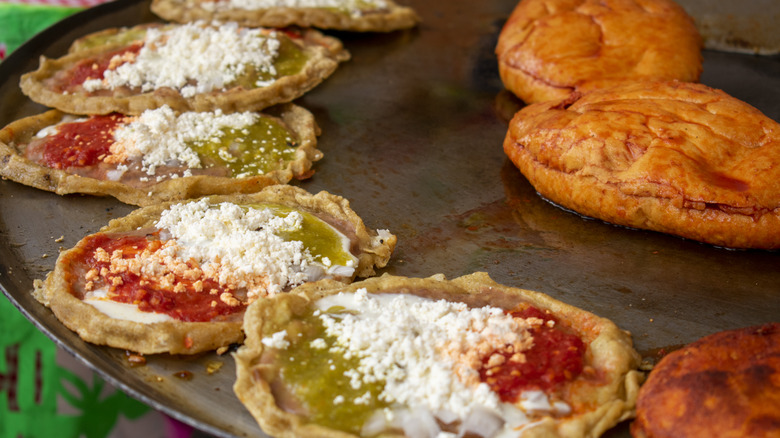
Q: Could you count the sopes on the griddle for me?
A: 5